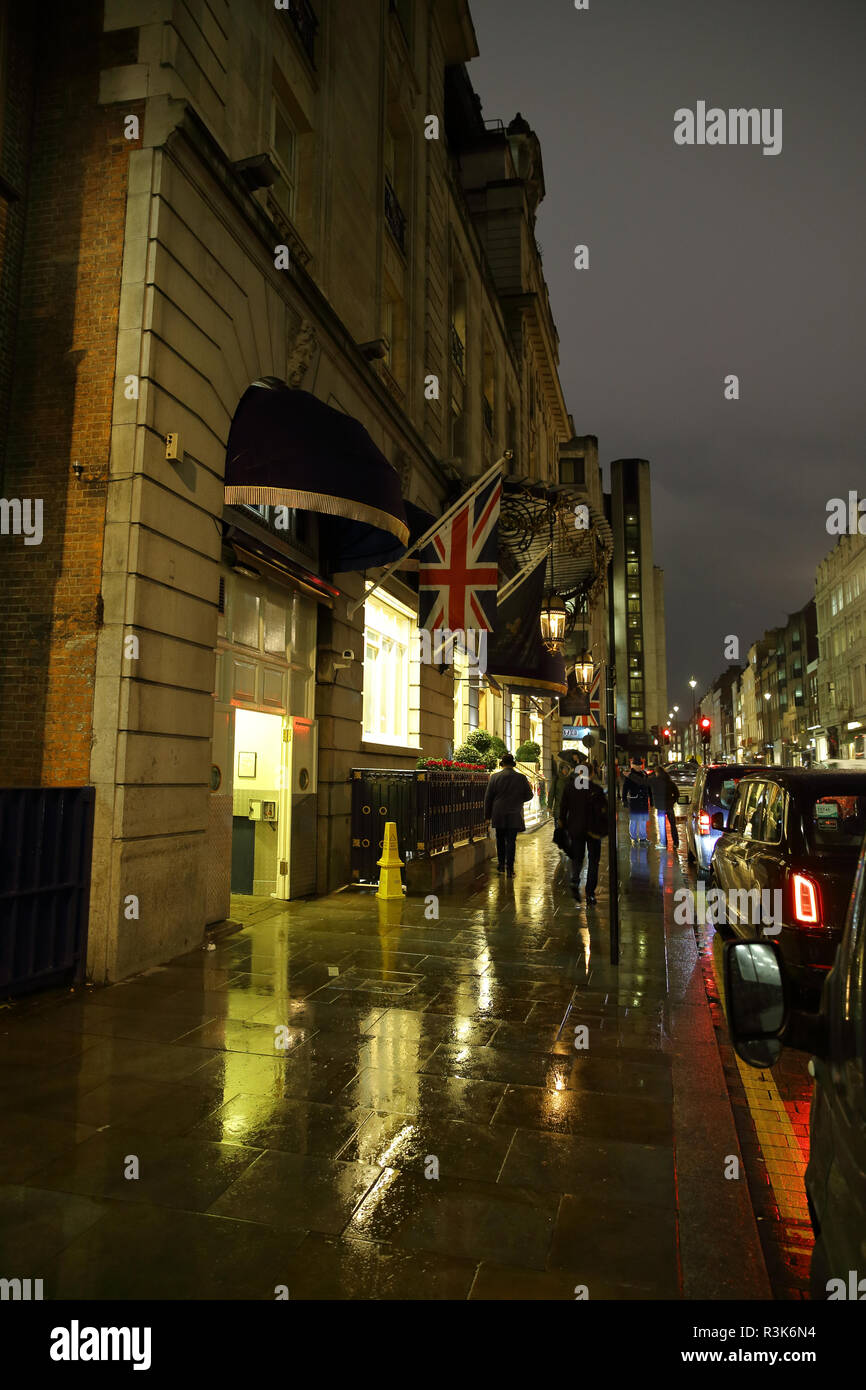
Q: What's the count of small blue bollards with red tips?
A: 0